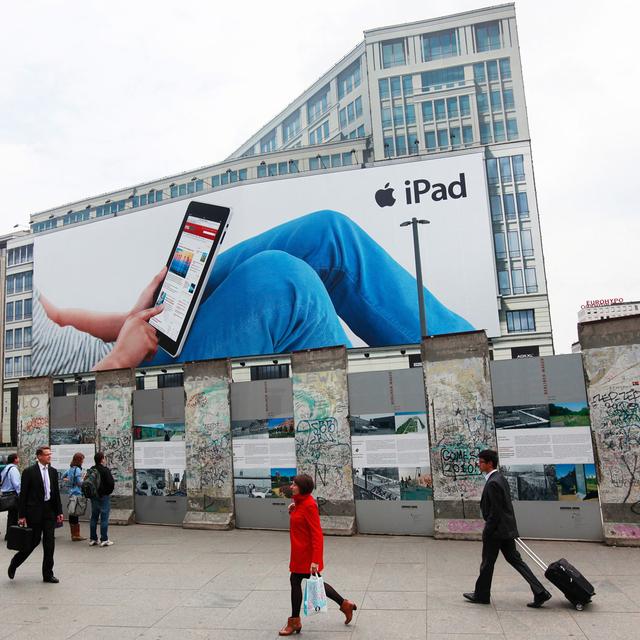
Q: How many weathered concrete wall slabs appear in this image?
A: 6